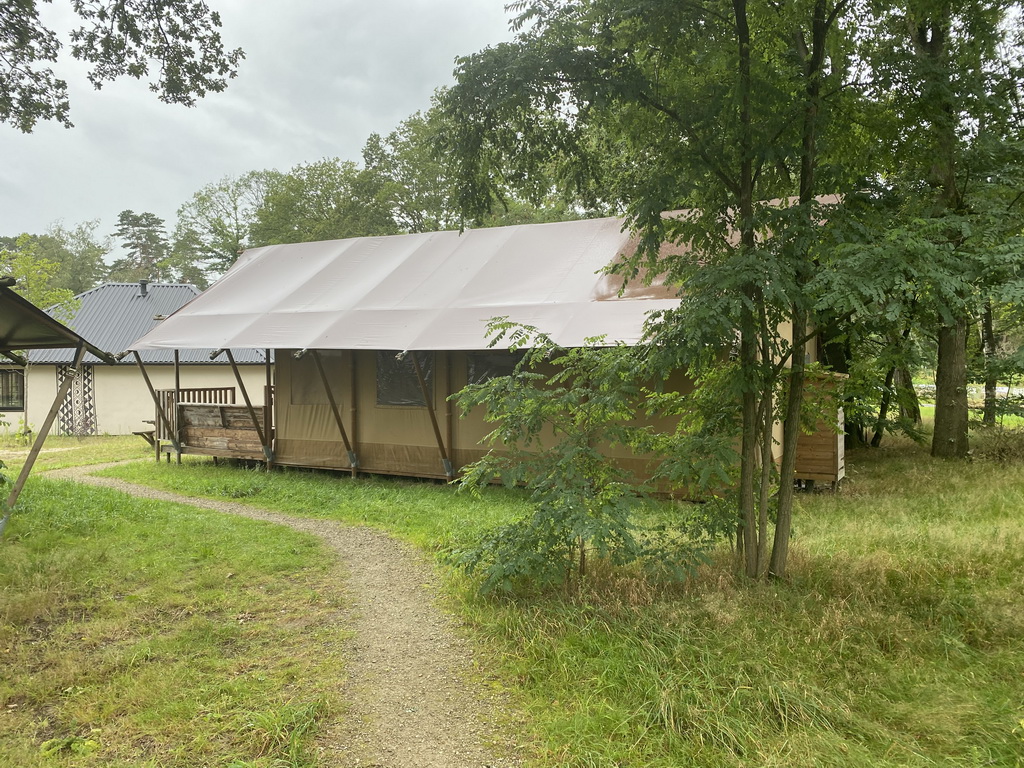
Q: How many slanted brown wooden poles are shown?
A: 5